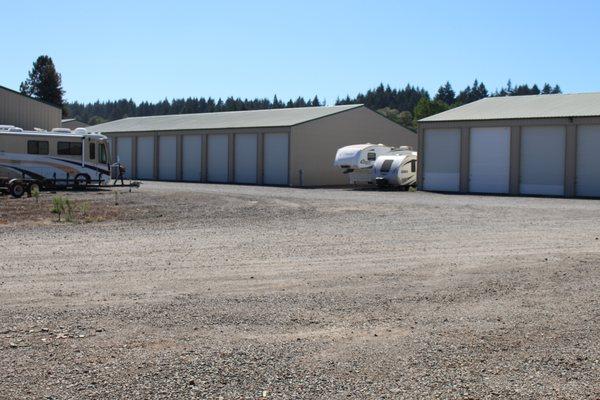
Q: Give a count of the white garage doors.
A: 11